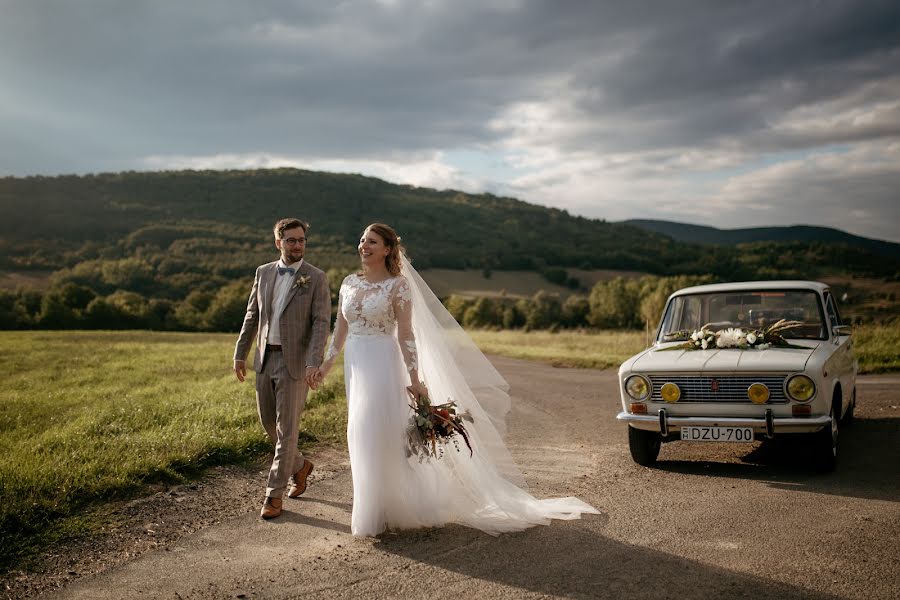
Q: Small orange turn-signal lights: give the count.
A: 2